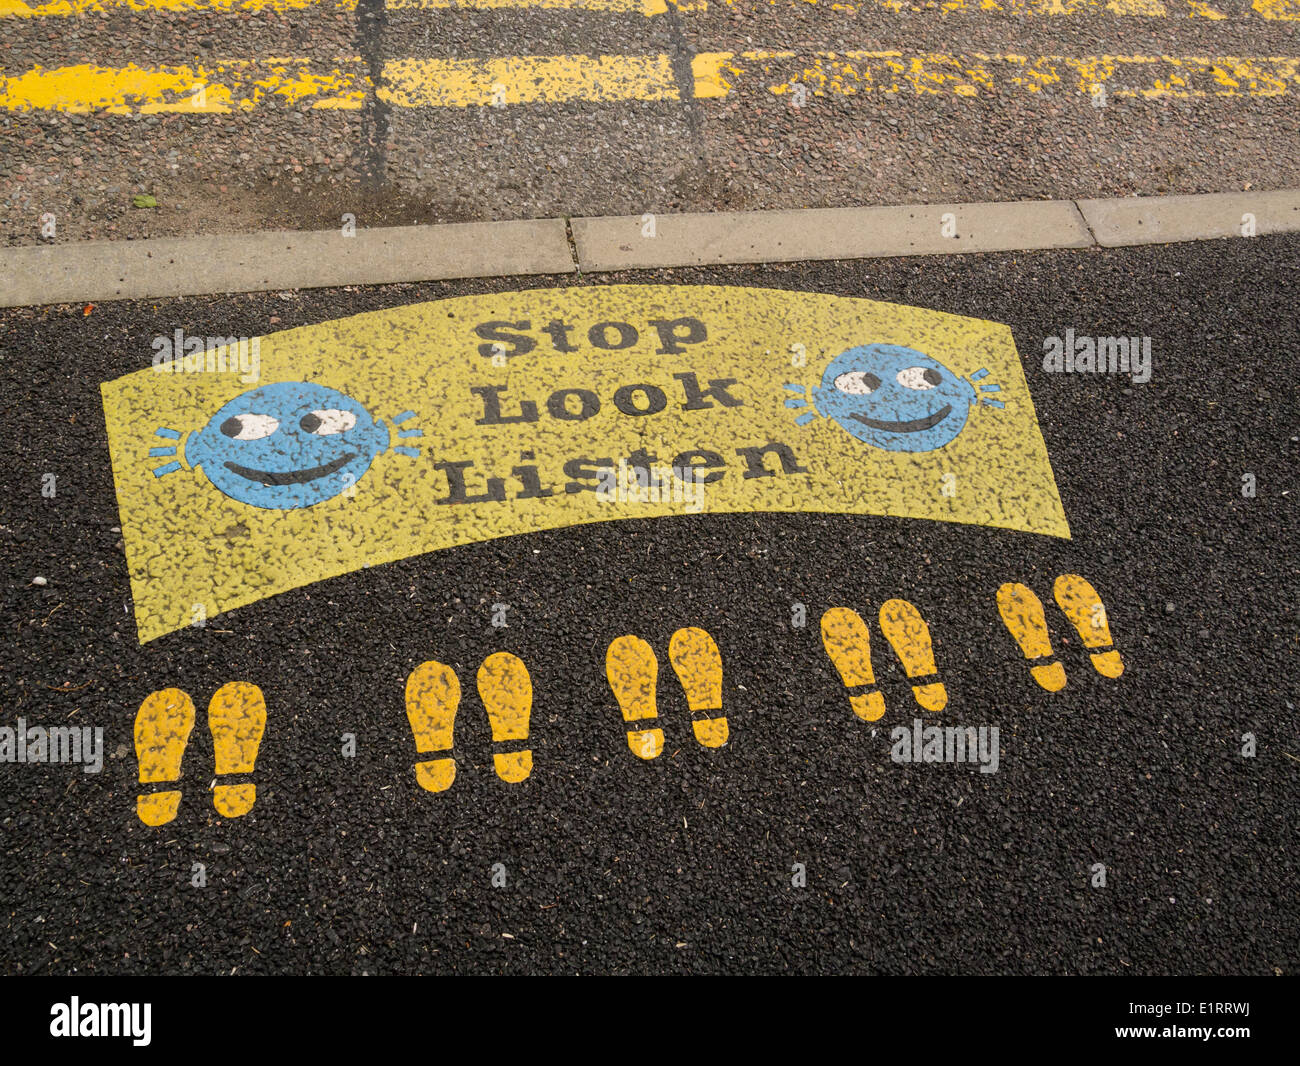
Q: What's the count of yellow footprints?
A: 10